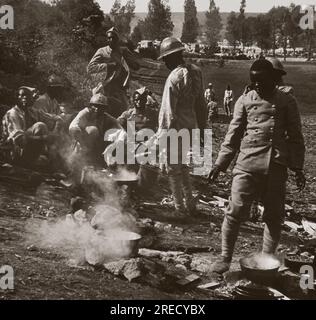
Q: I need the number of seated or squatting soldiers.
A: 4